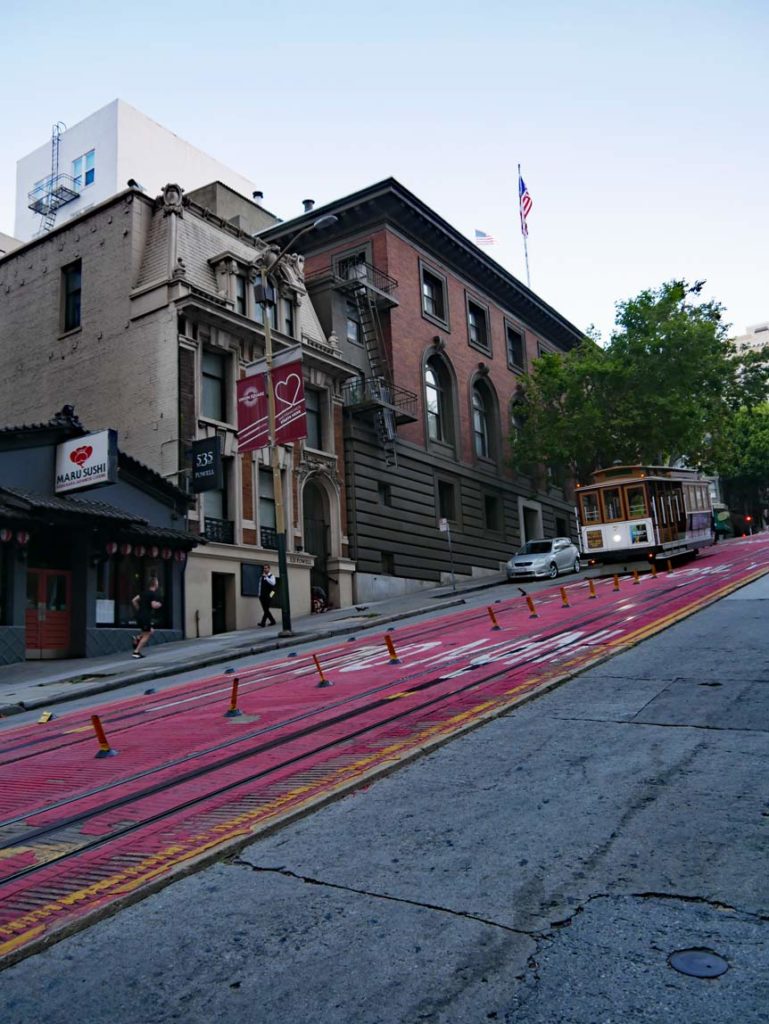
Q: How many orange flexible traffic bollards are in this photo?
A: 12